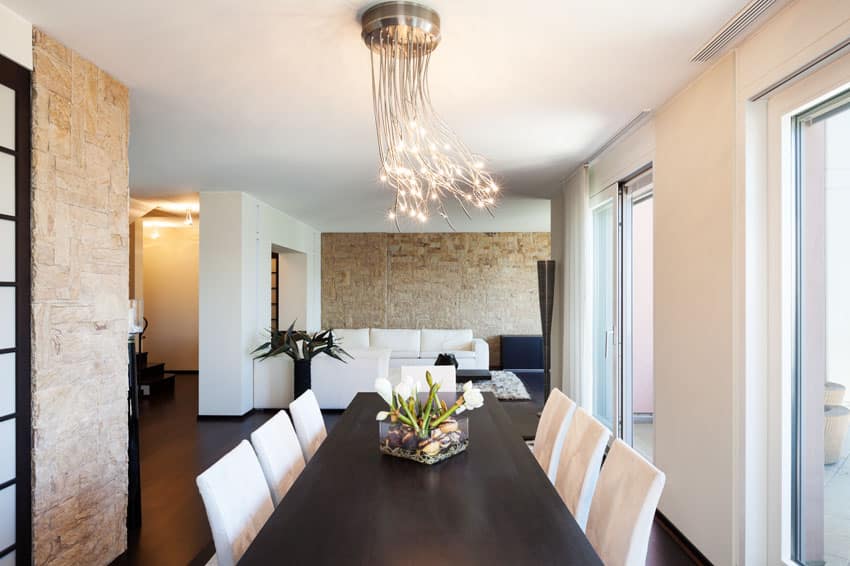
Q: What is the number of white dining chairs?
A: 7